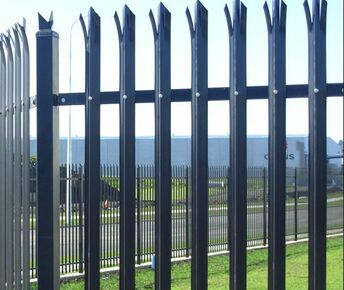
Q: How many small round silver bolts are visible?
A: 8